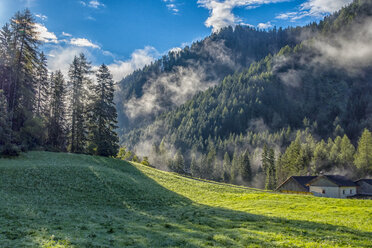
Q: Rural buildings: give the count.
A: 3